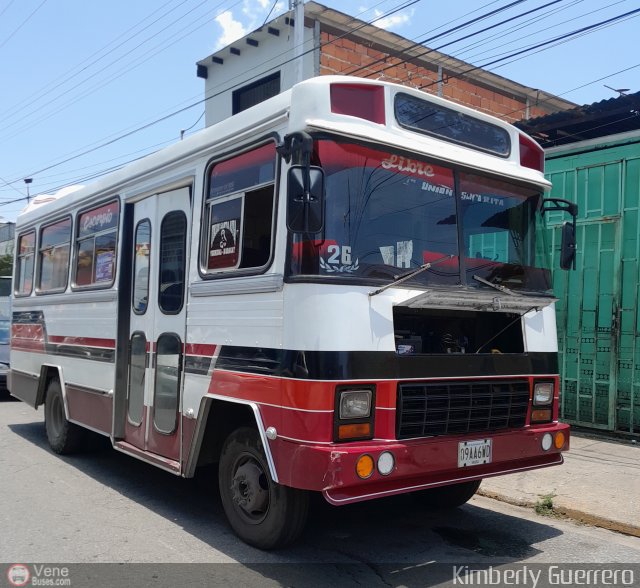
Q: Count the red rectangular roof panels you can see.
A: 2